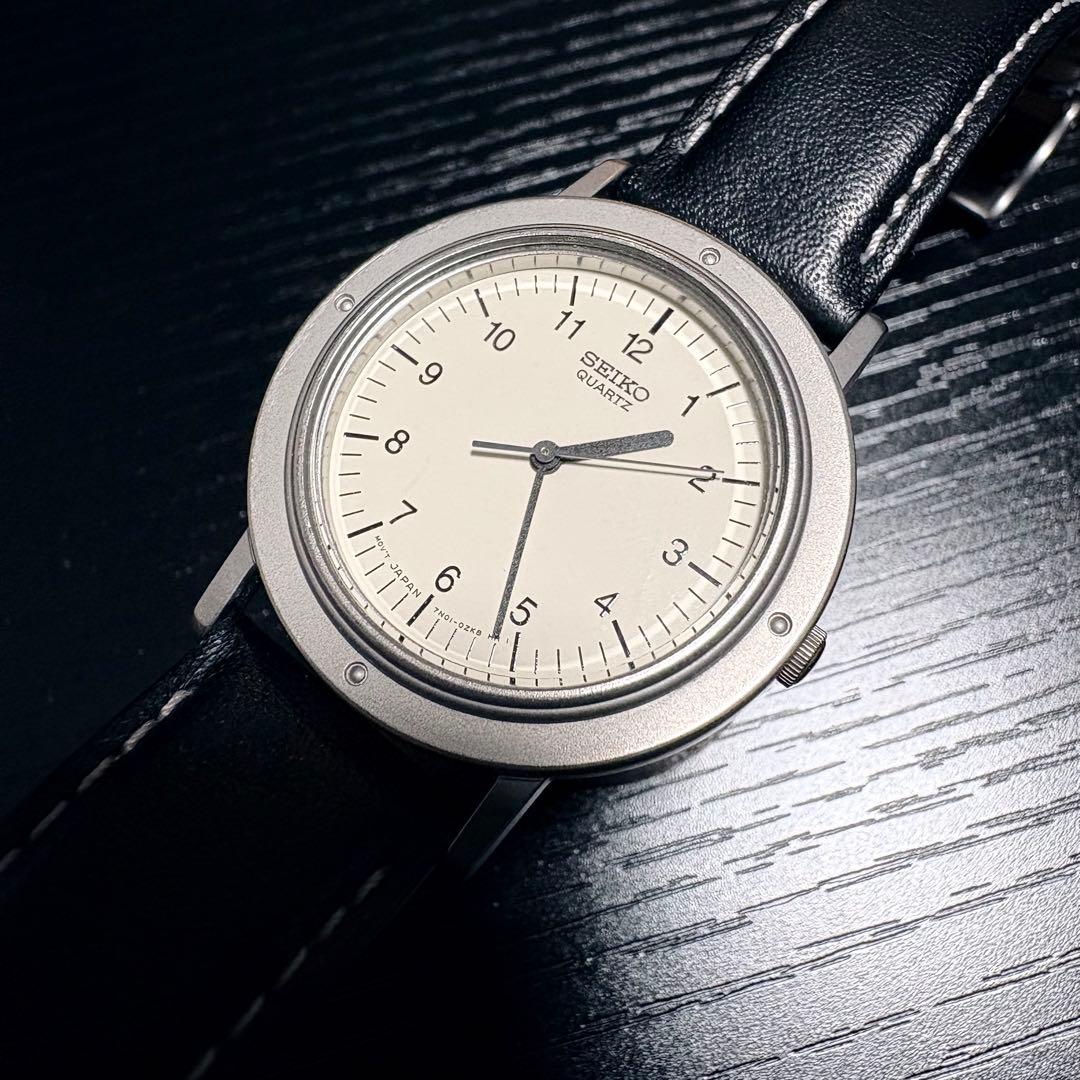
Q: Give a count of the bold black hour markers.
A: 12